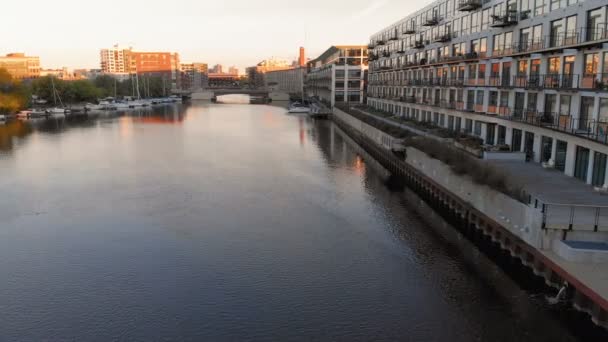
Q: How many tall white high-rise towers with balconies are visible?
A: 1